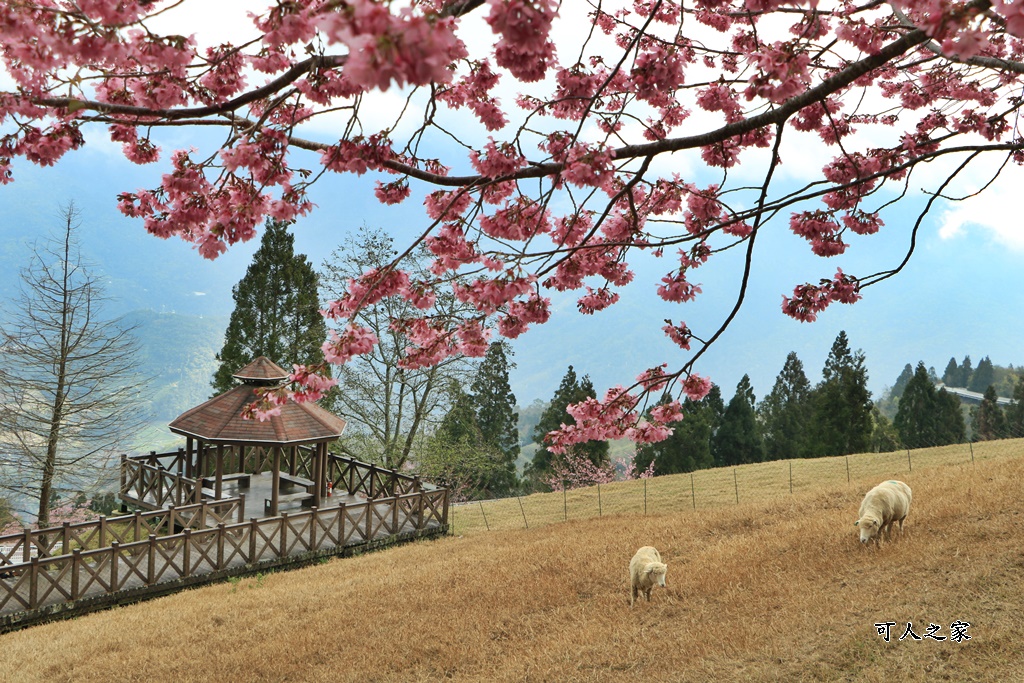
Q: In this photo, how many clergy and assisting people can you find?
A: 0